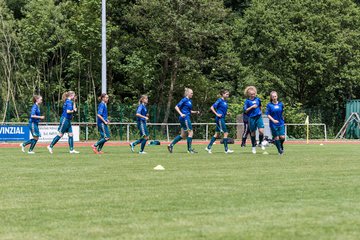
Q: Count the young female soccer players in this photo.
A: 8